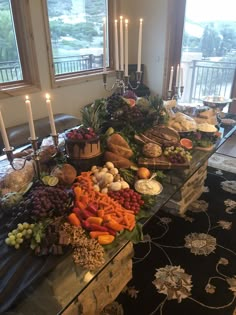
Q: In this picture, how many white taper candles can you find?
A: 11